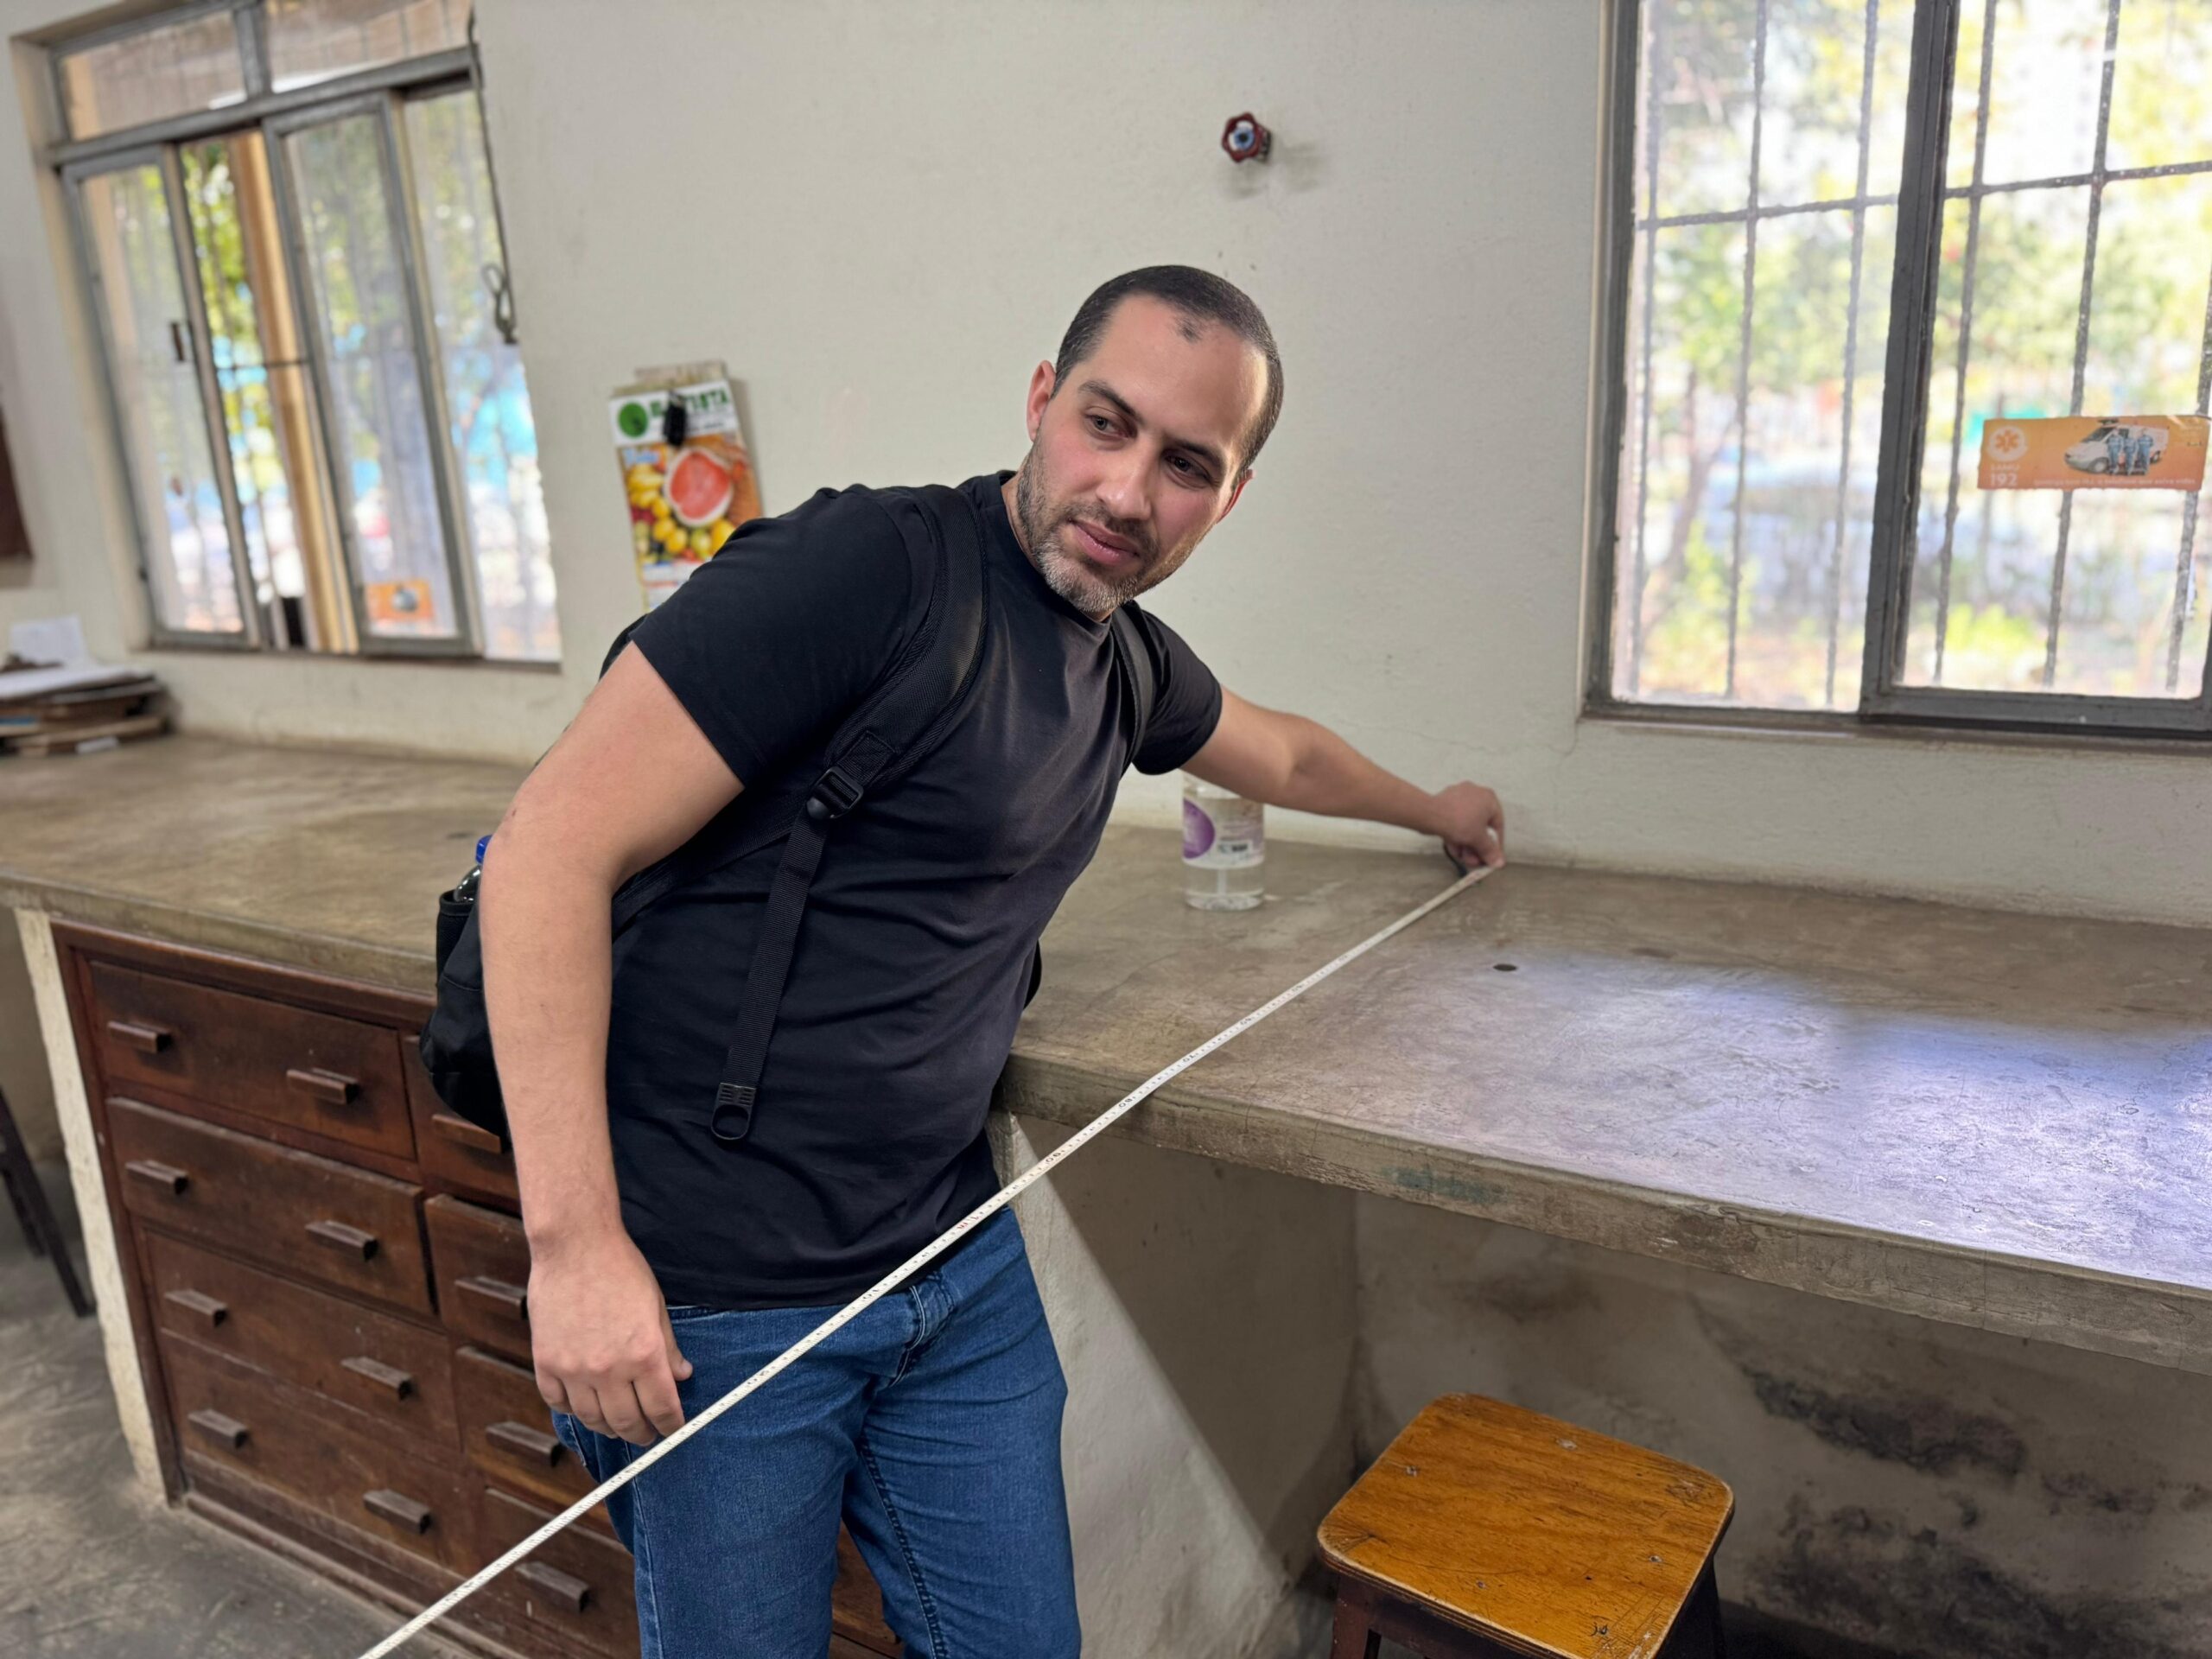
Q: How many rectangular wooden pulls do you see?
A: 12